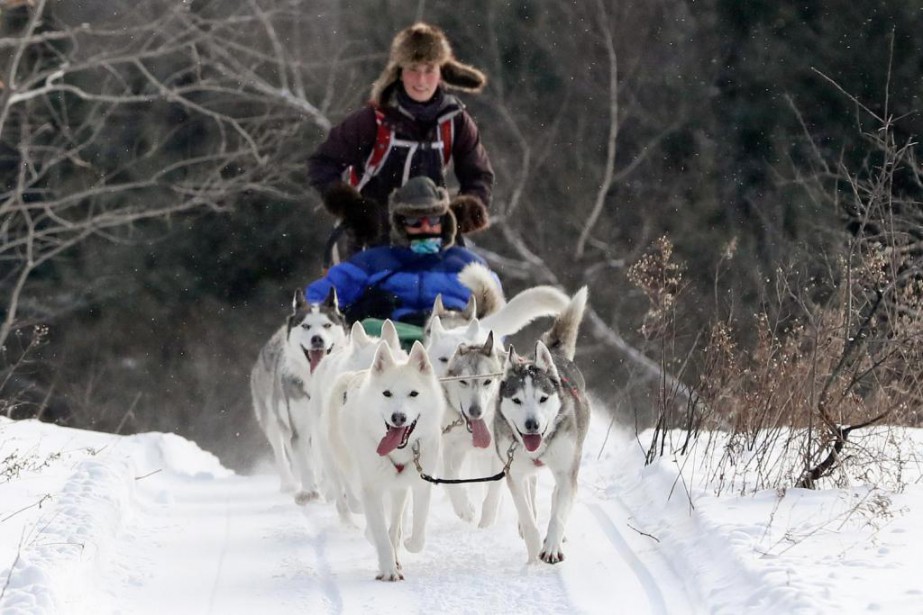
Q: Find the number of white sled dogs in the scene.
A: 3